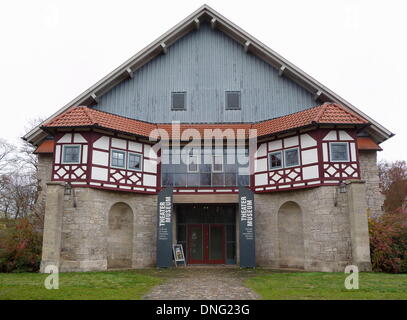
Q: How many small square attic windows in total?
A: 2